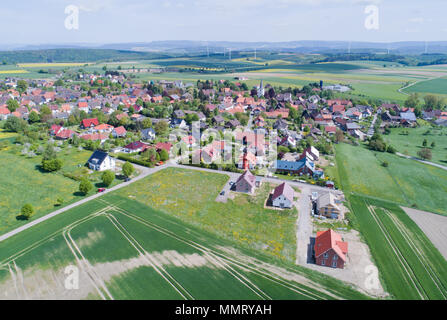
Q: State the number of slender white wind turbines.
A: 7